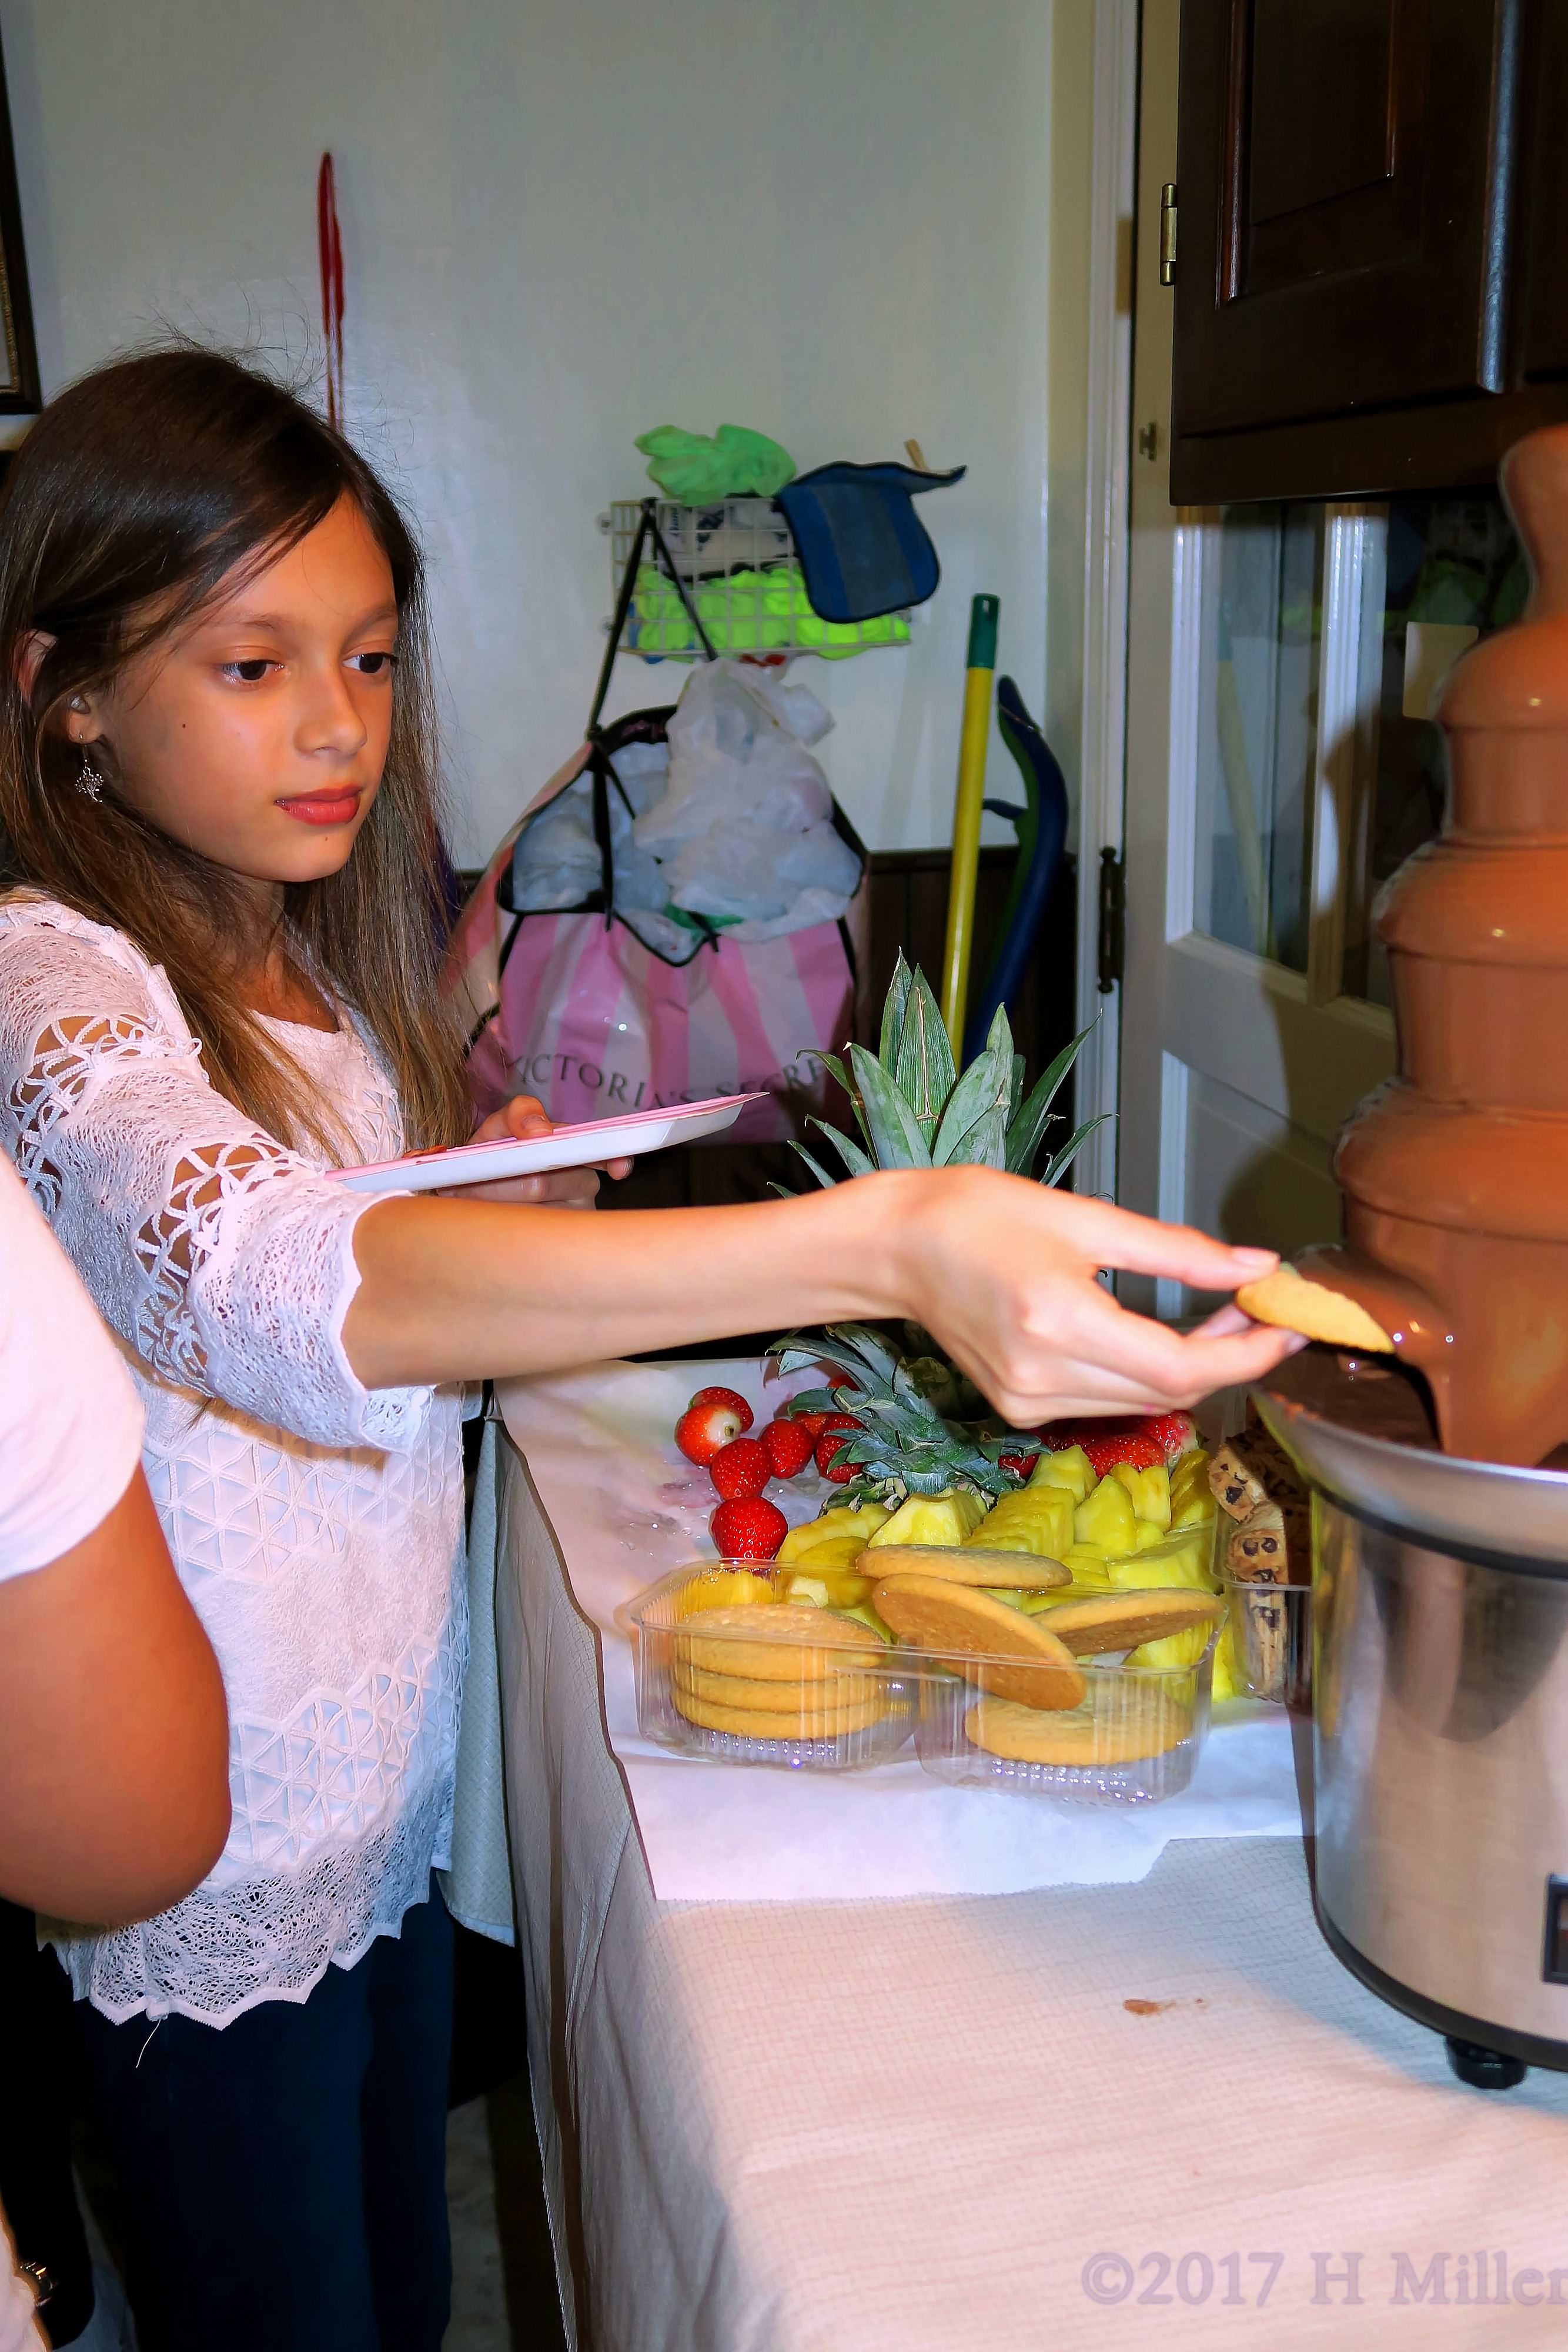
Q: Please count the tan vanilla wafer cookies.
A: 8